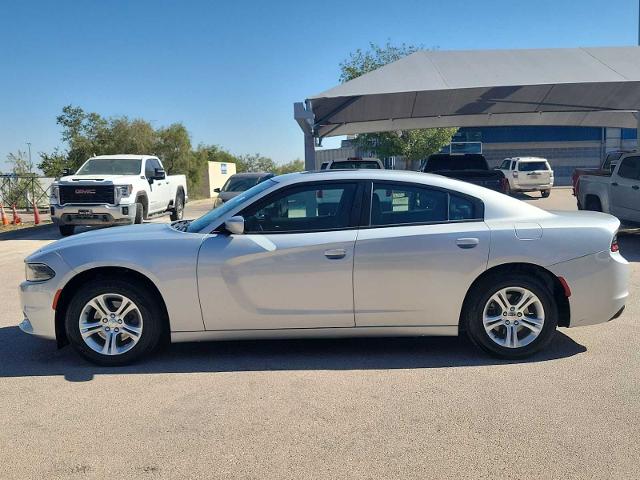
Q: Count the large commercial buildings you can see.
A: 1